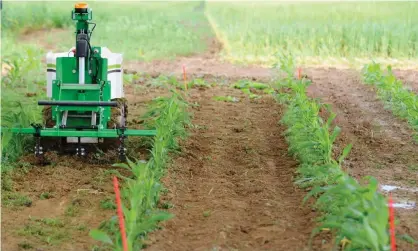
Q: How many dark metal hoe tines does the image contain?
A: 3